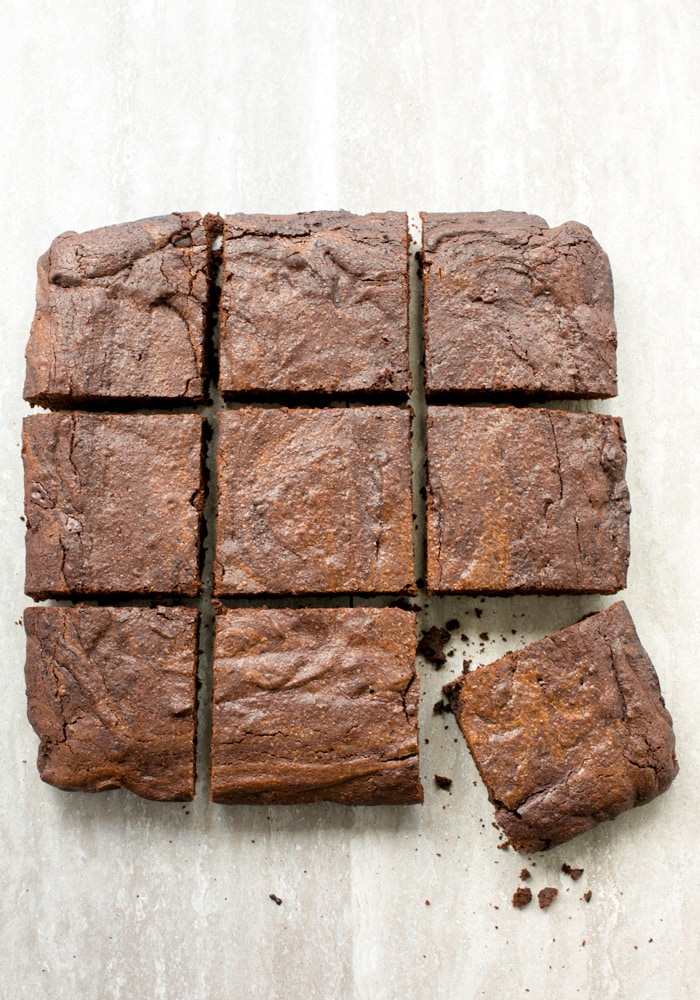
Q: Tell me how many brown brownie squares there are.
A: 9